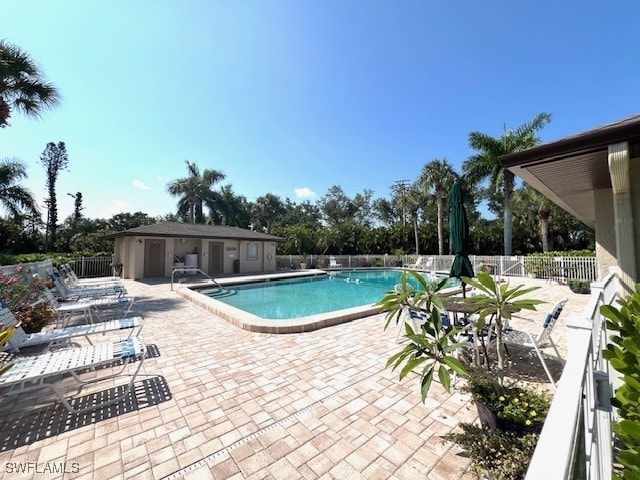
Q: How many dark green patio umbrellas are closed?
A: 1